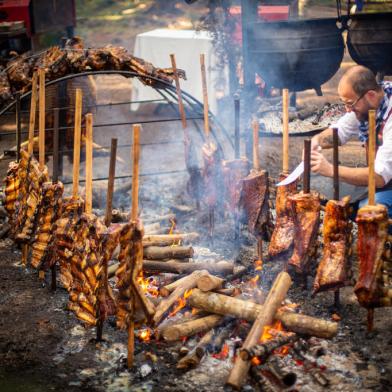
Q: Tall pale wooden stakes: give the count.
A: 10